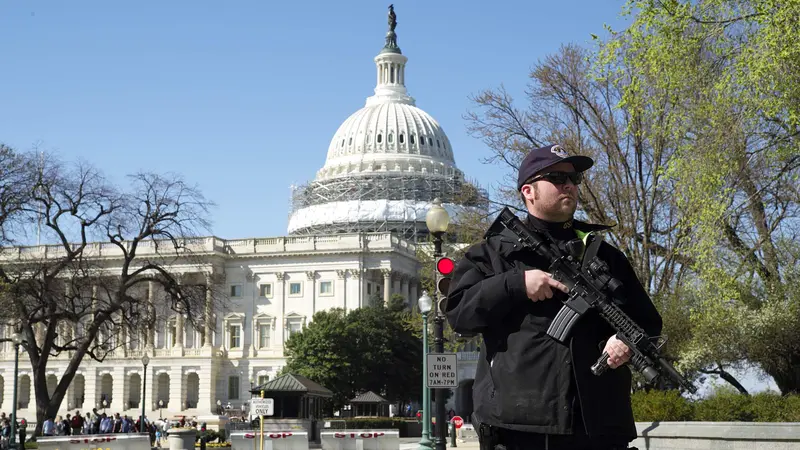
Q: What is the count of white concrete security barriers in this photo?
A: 3